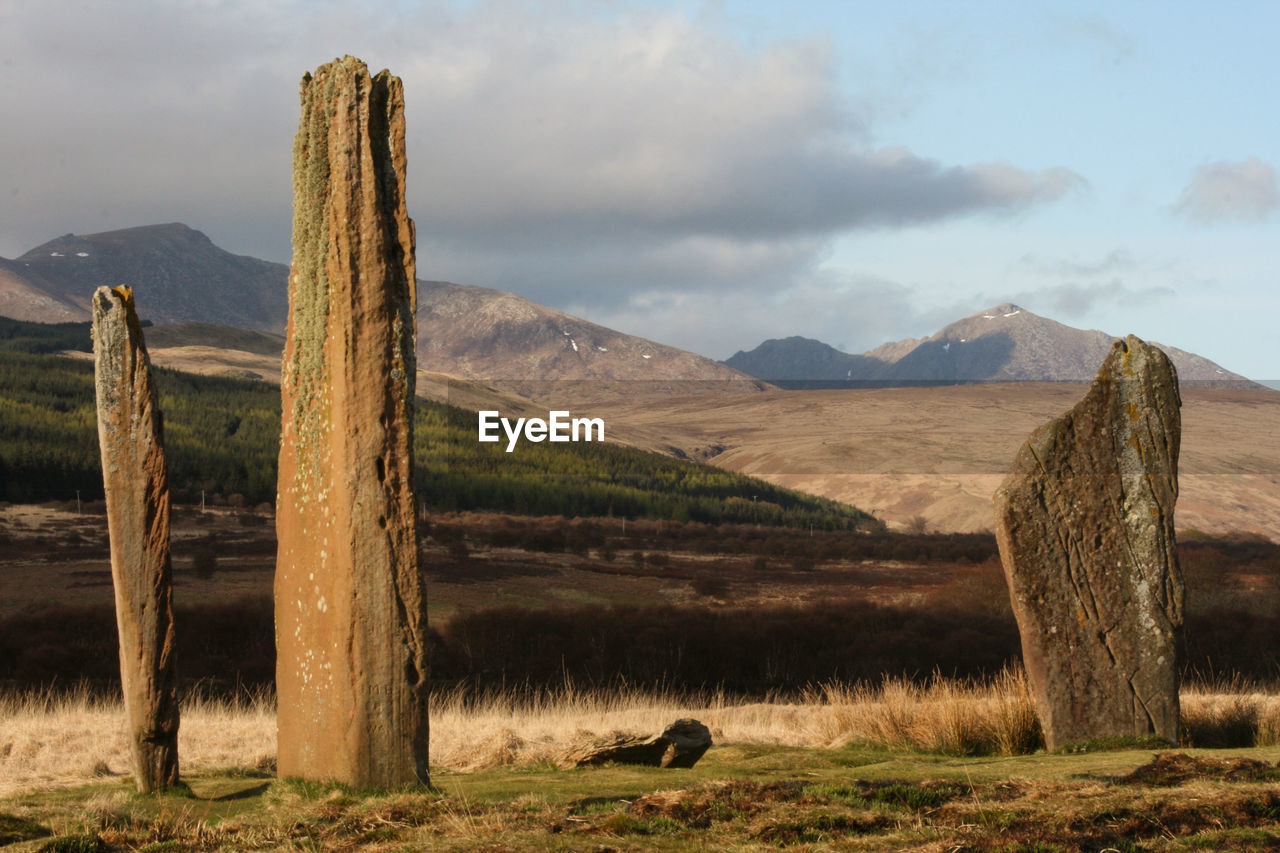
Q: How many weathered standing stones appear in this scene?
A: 3